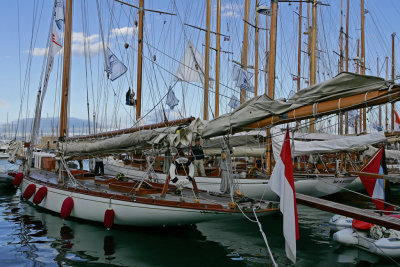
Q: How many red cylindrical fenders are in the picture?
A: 5